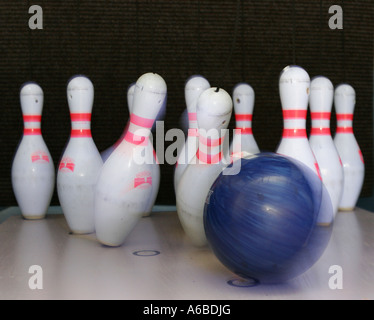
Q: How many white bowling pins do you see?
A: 10